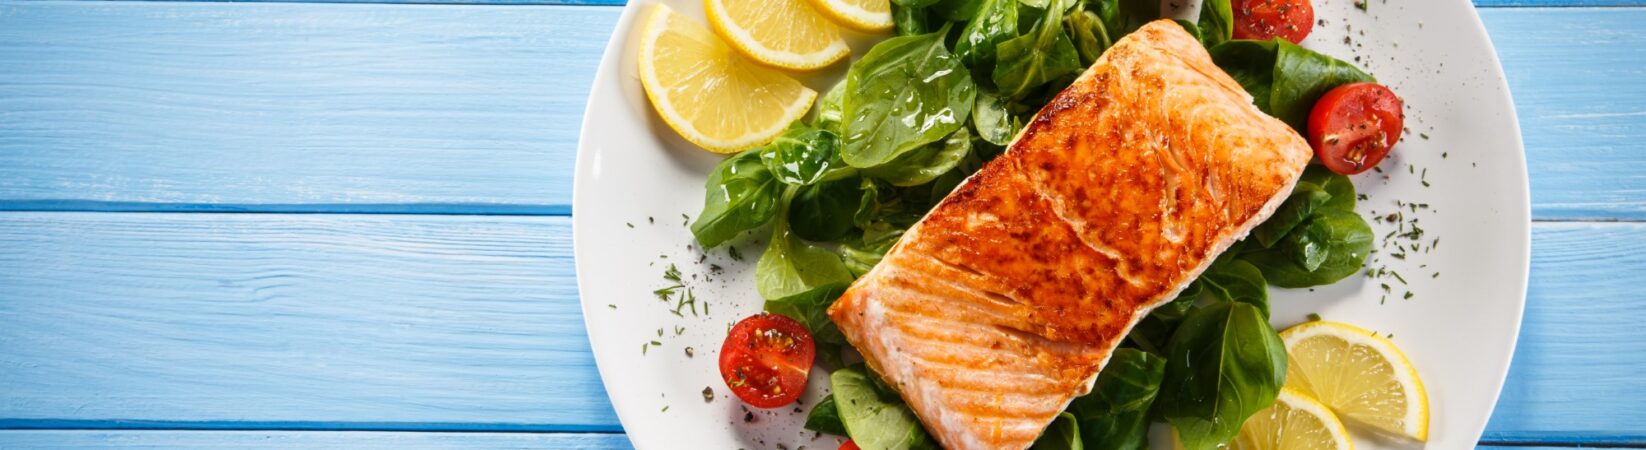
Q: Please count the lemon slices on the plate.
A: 5